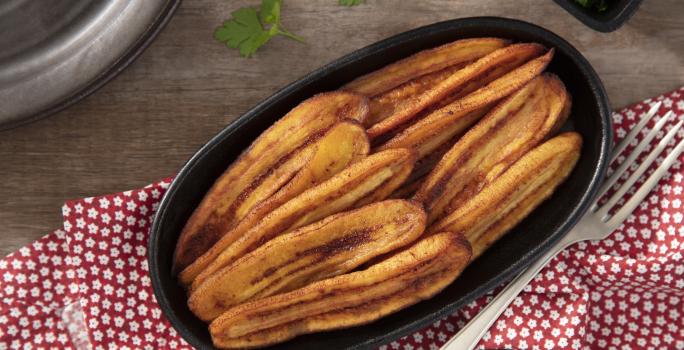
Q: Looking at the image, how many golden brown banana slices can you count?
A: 10